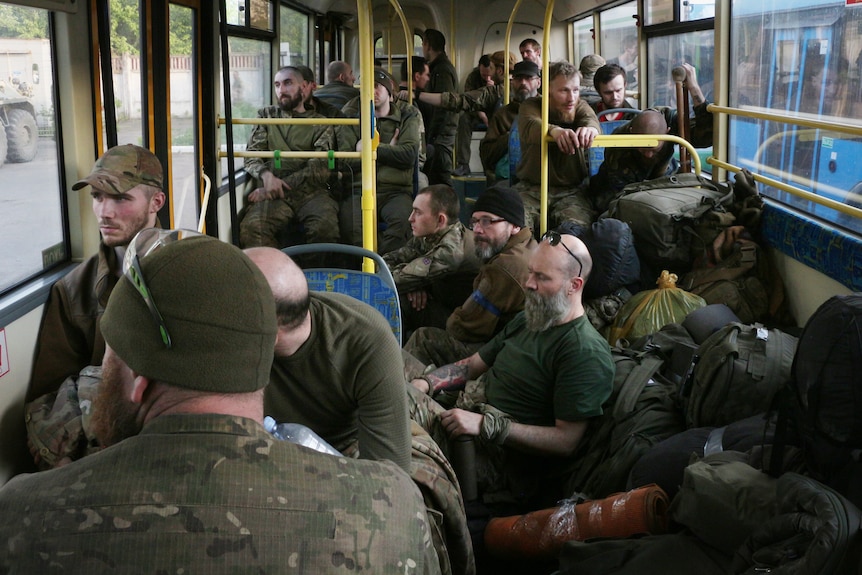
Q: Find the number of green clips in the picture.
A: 2